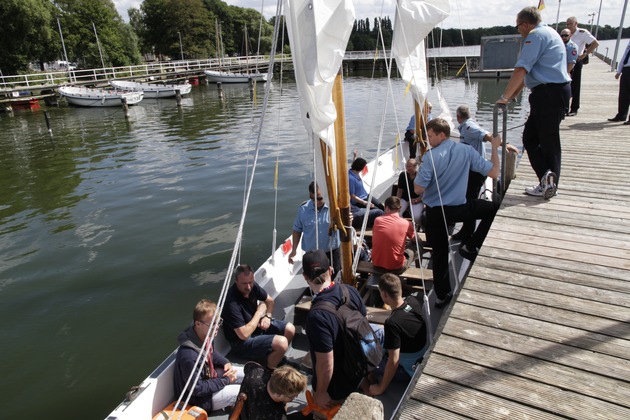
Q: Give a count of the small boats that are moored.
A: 3